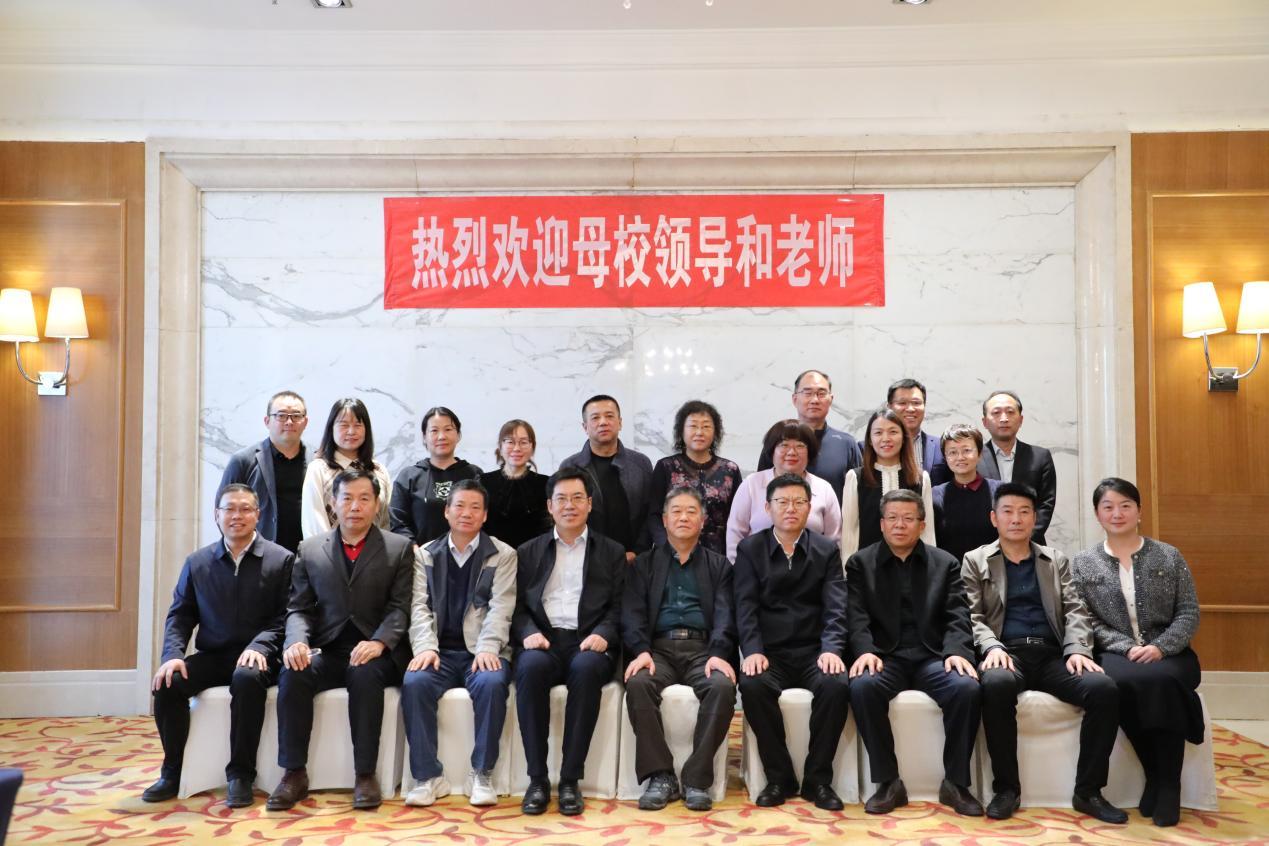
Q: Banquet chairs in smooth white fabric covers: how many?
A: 9